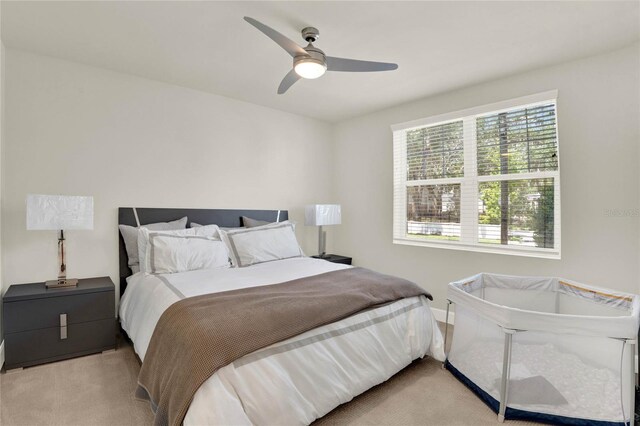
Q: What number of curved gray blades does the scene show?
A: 3